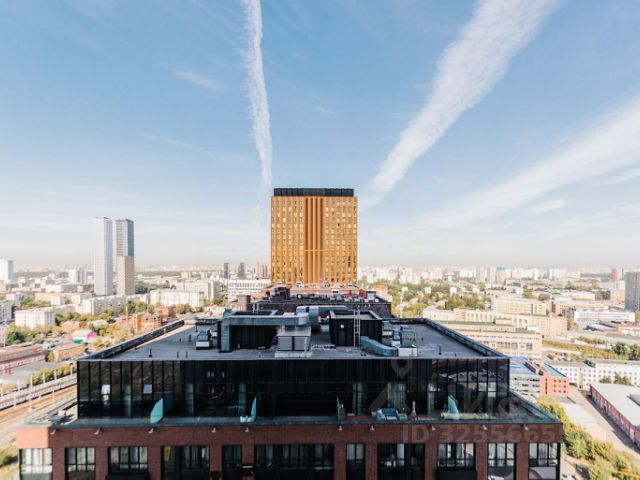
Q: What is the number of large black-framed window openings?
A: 11